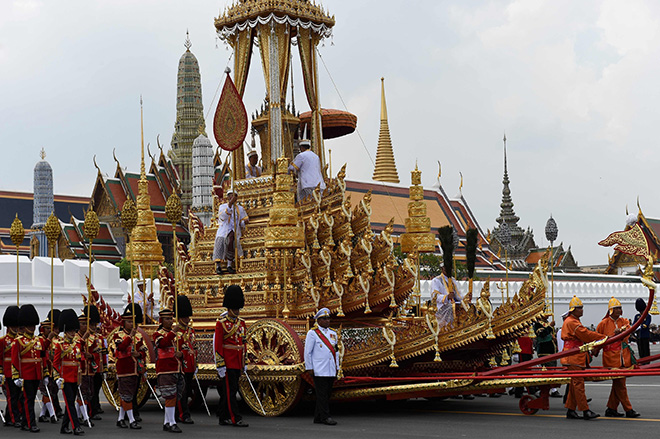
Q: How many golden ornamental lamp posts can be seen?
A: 5